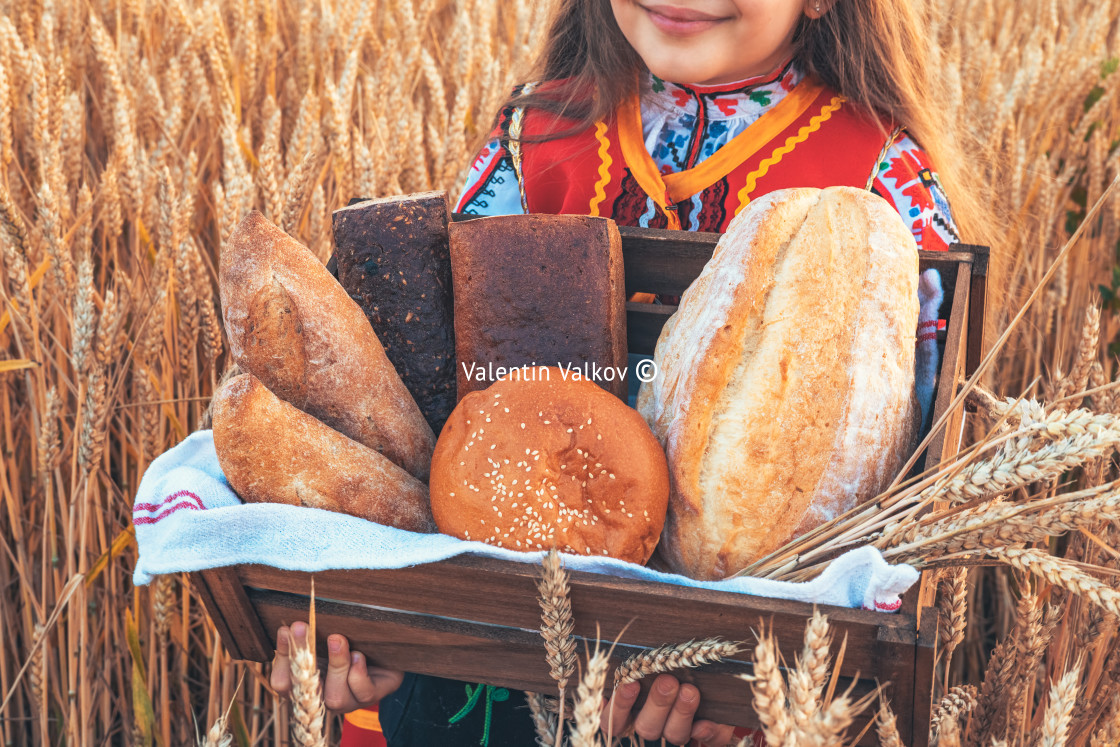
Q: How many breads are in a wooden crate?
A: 6